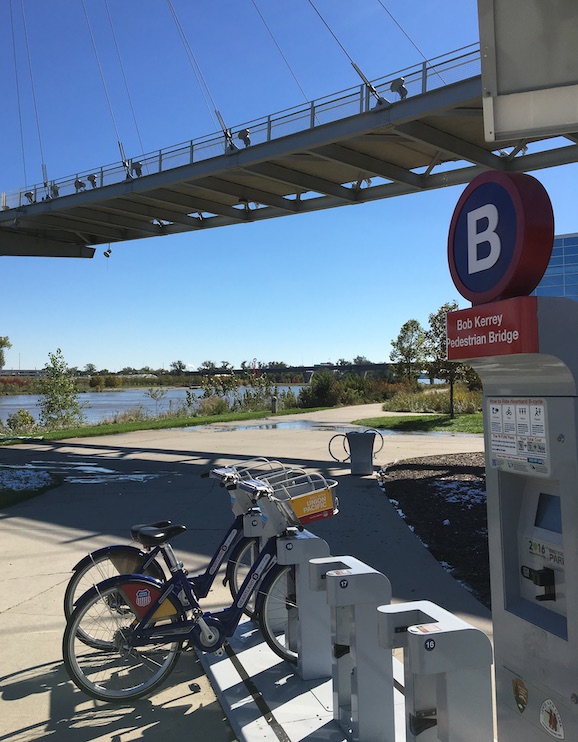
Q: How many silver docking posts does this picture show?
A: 4